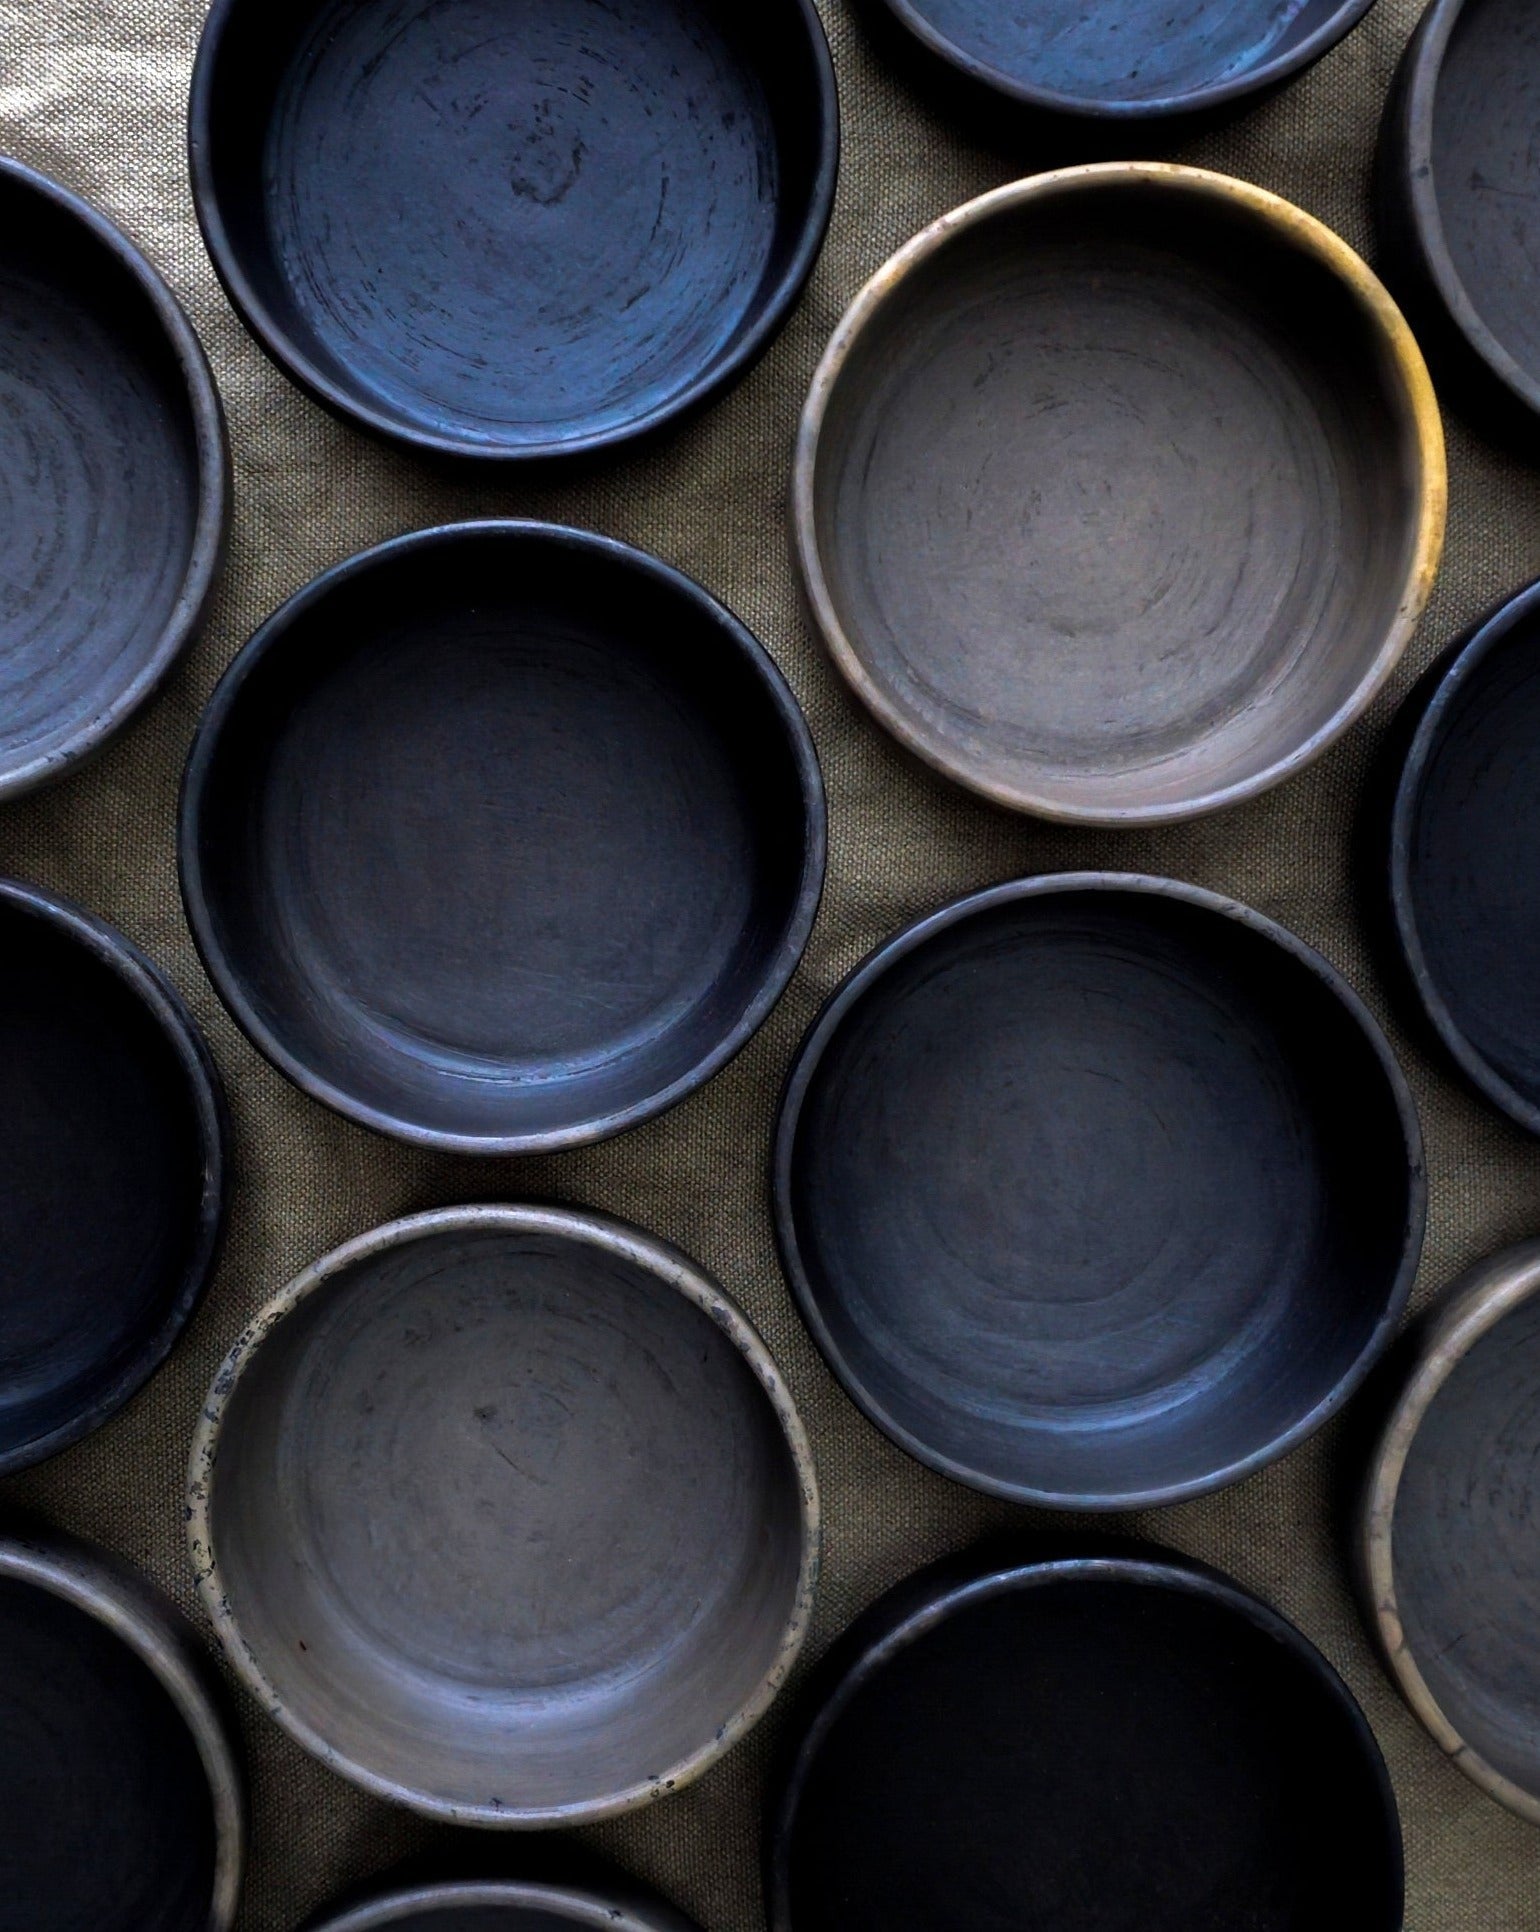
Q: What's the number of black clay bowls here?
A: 14